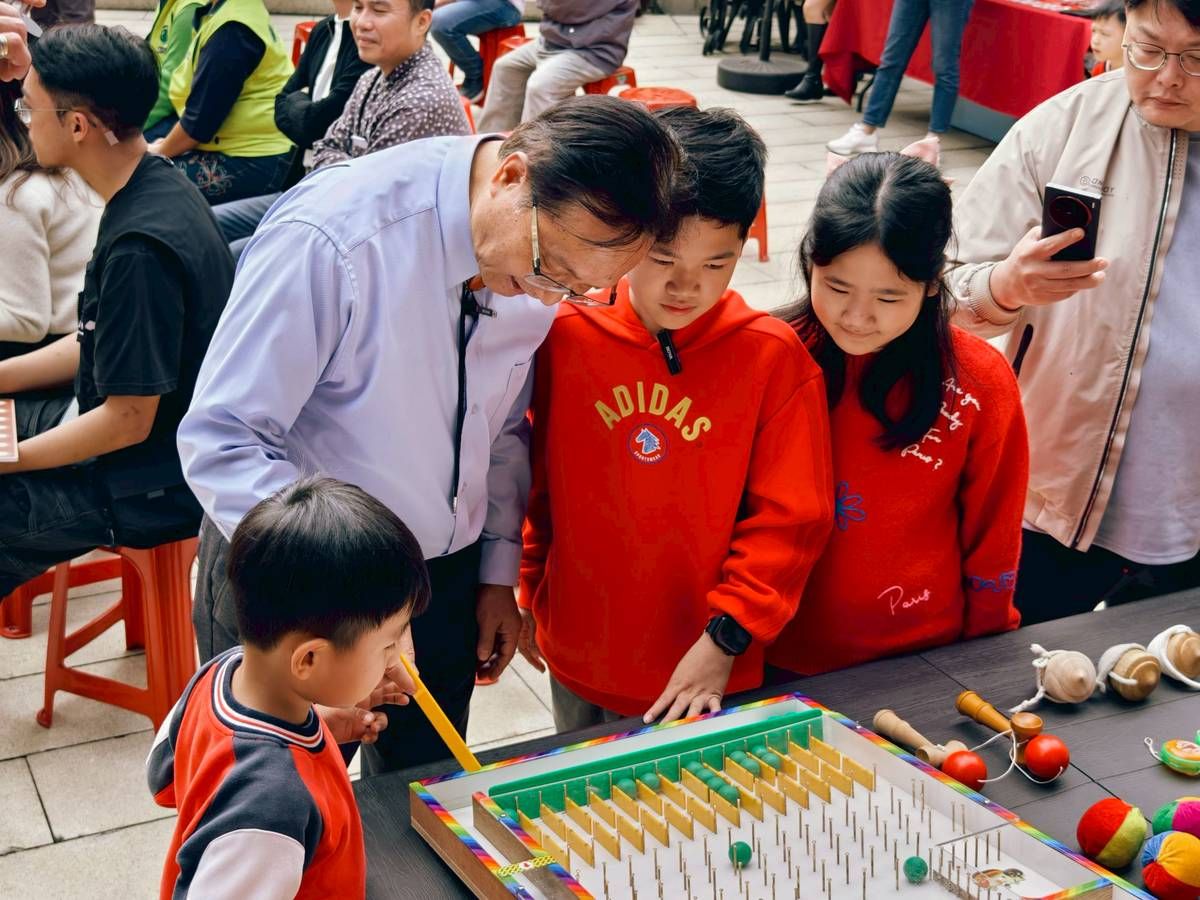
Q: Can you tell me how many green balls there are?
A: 13